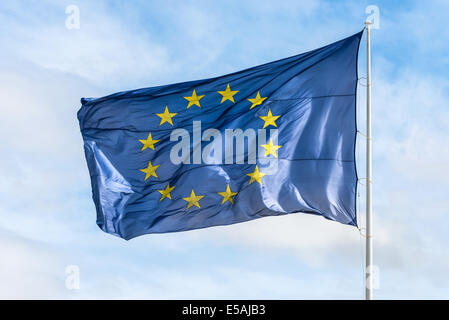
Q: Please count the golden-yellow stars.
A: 12